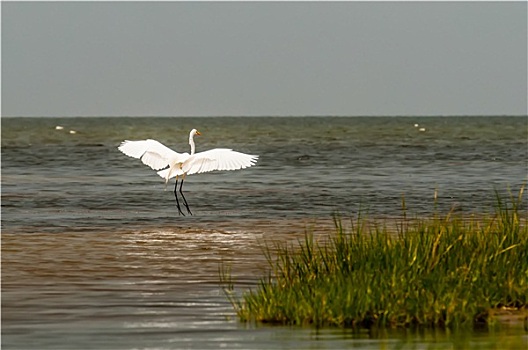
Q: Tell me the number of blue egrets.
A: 0